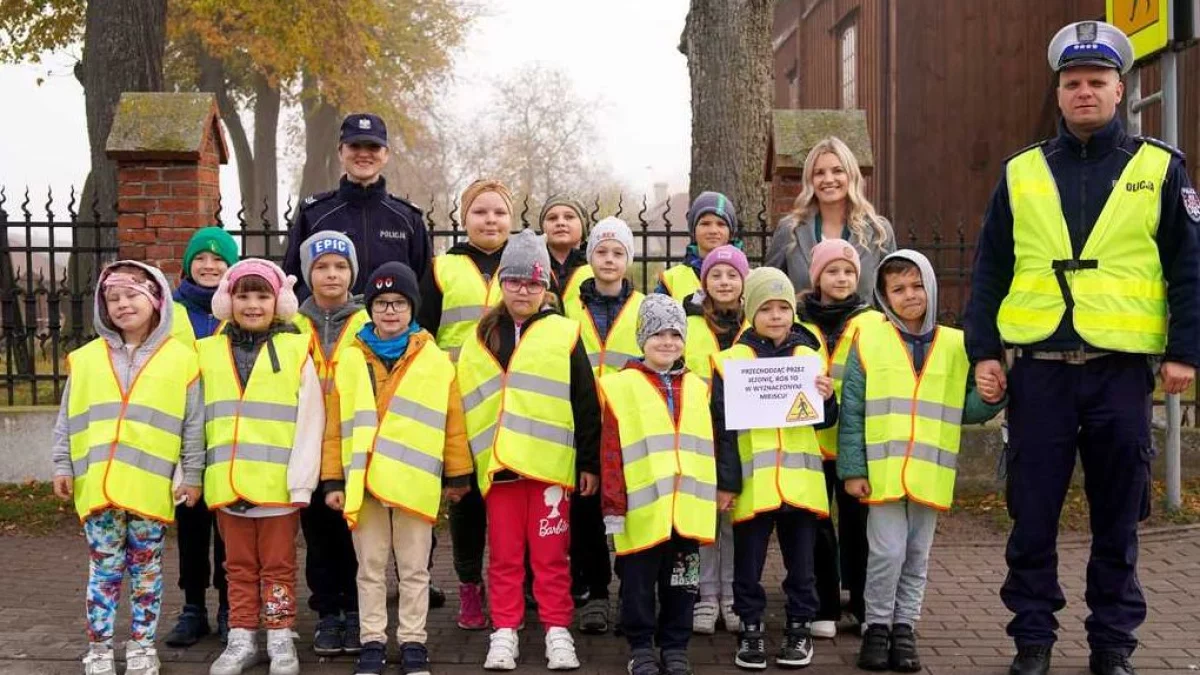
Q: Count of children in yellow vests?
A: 15